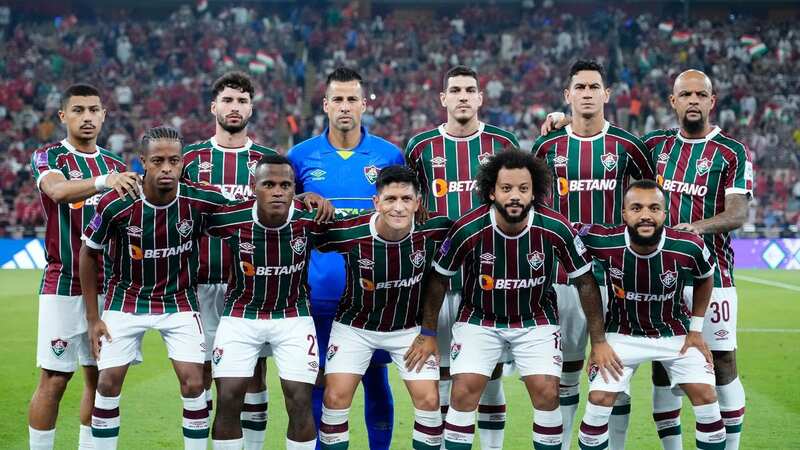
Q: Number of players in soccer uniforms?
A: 11